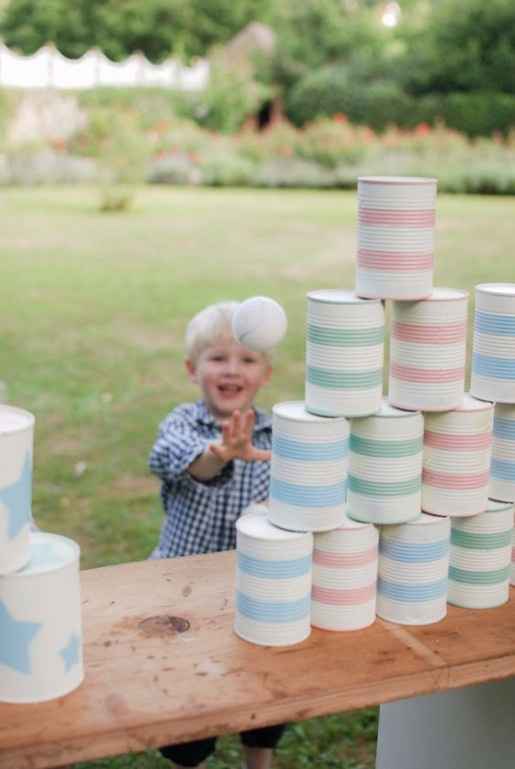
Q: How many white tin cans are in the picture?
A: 15